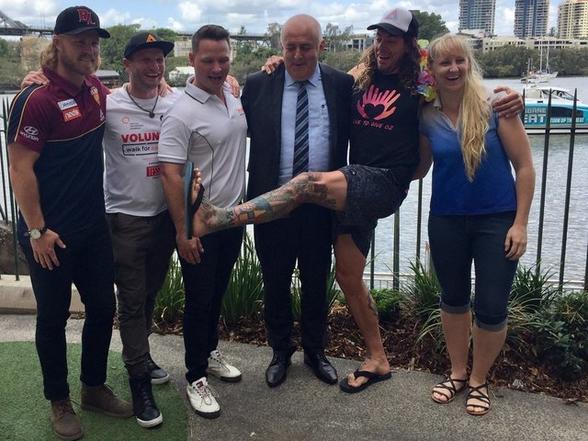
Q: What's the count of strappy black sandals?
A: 2